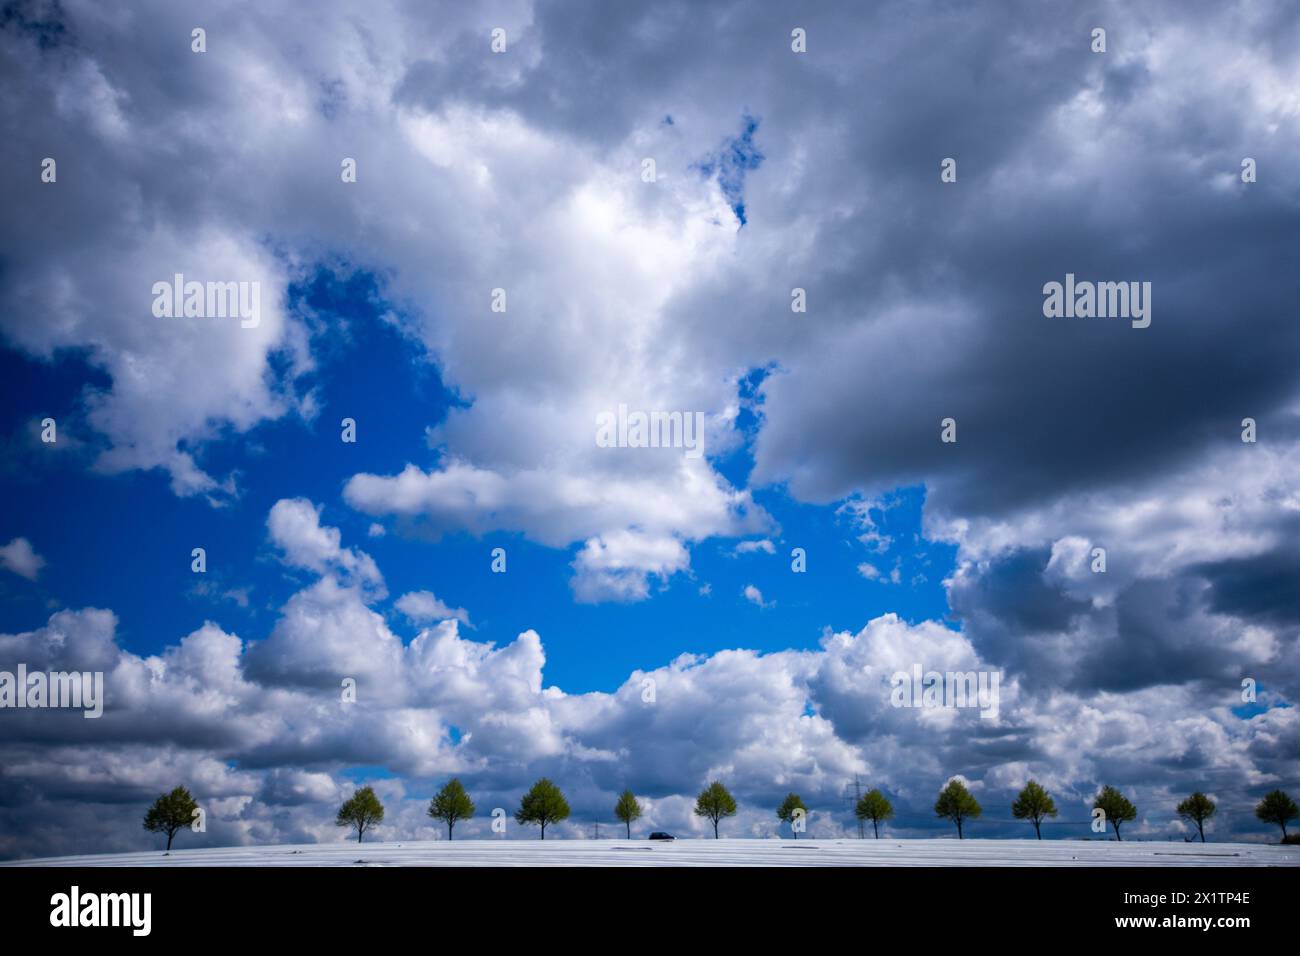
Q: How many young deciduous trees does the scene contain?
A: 13